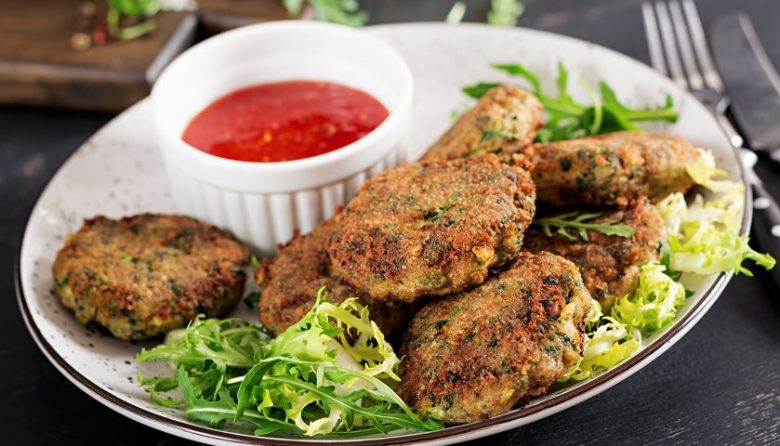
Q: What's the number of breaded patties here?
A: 7